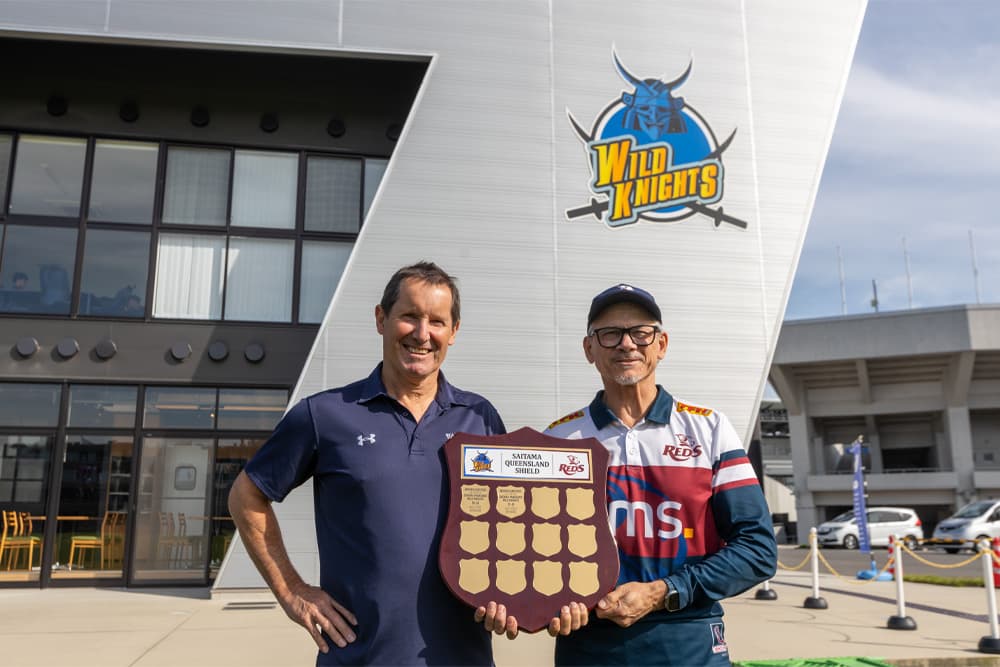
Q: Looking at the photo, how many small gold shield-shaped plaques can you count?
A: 12